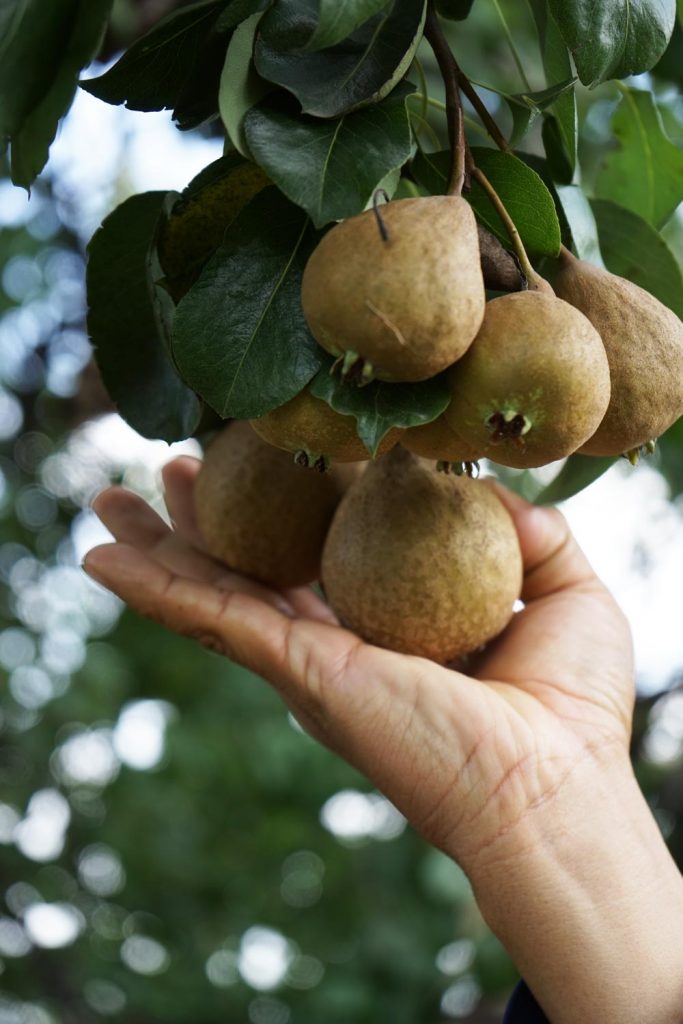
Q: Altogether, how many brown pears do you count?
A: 7